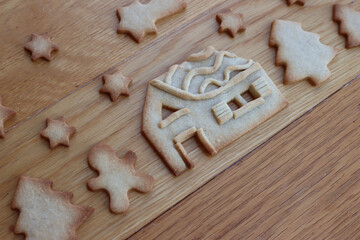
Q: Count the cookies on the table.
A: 12